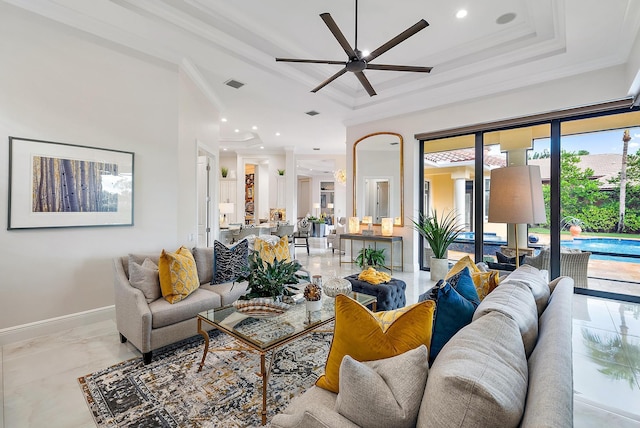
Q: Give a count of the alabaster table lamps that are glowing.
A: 2